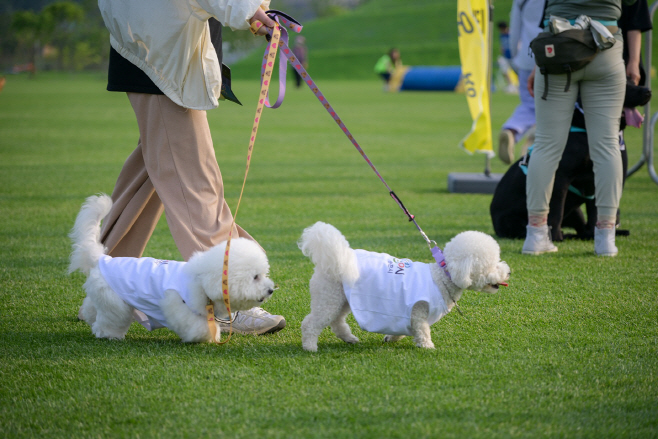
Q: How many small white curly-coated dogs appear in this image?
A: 2